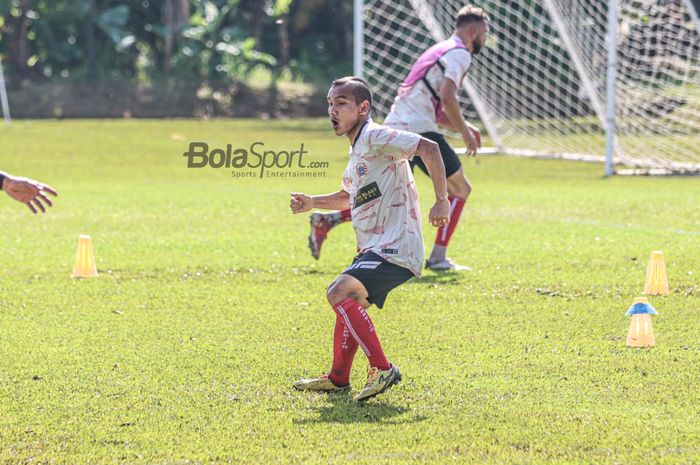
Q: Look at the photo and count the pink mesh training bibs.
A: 1